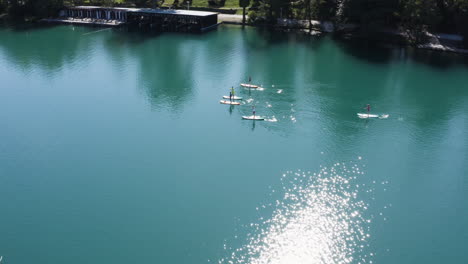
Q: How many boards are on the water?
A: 5